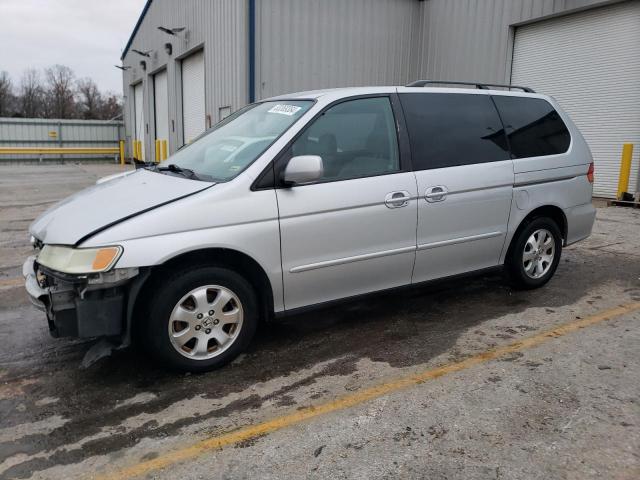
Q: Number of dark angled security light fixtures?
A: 3